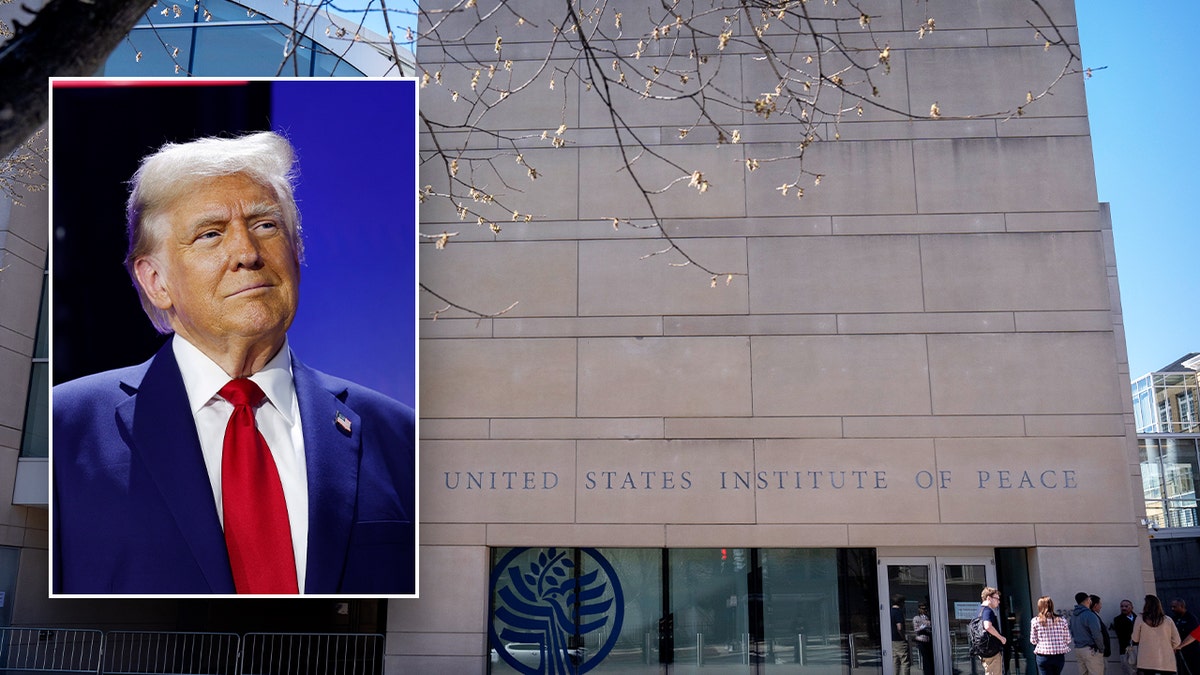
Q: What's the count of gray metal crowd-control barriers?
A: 3